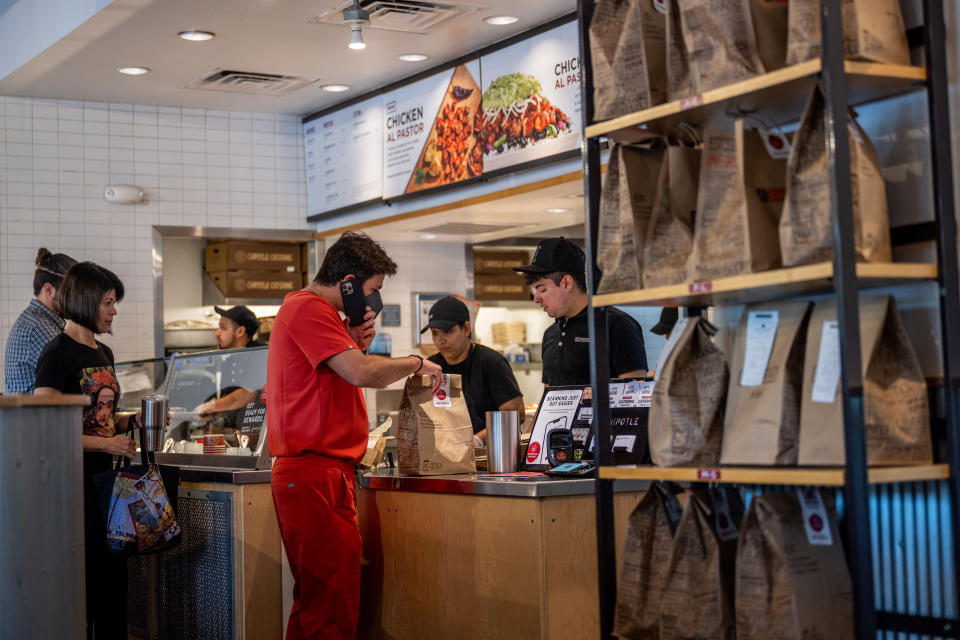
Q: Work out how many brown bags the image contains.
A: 14